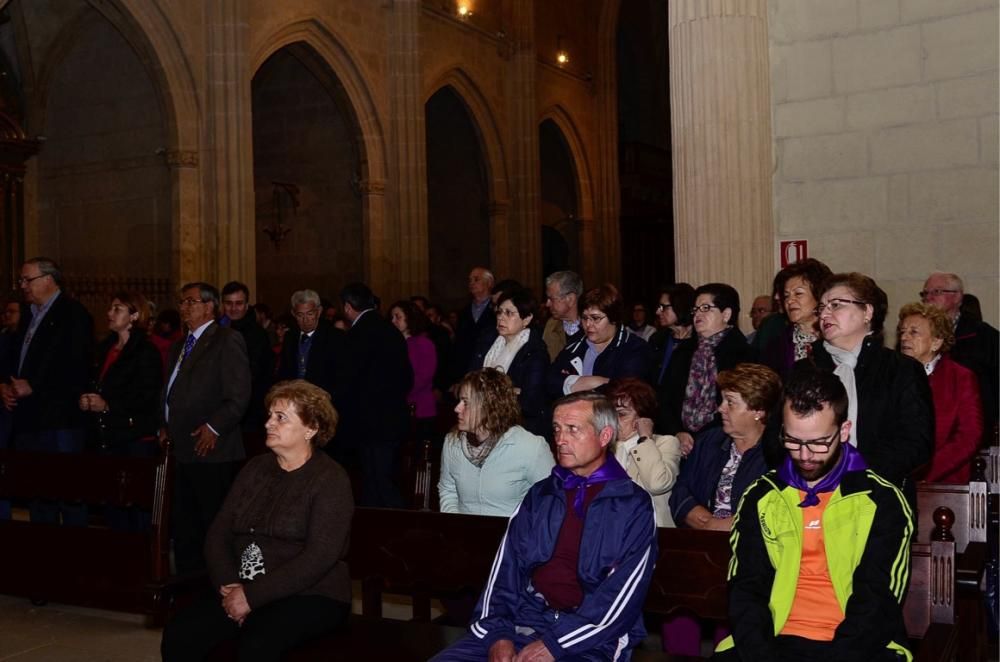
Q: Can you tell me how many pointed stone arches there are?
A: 4